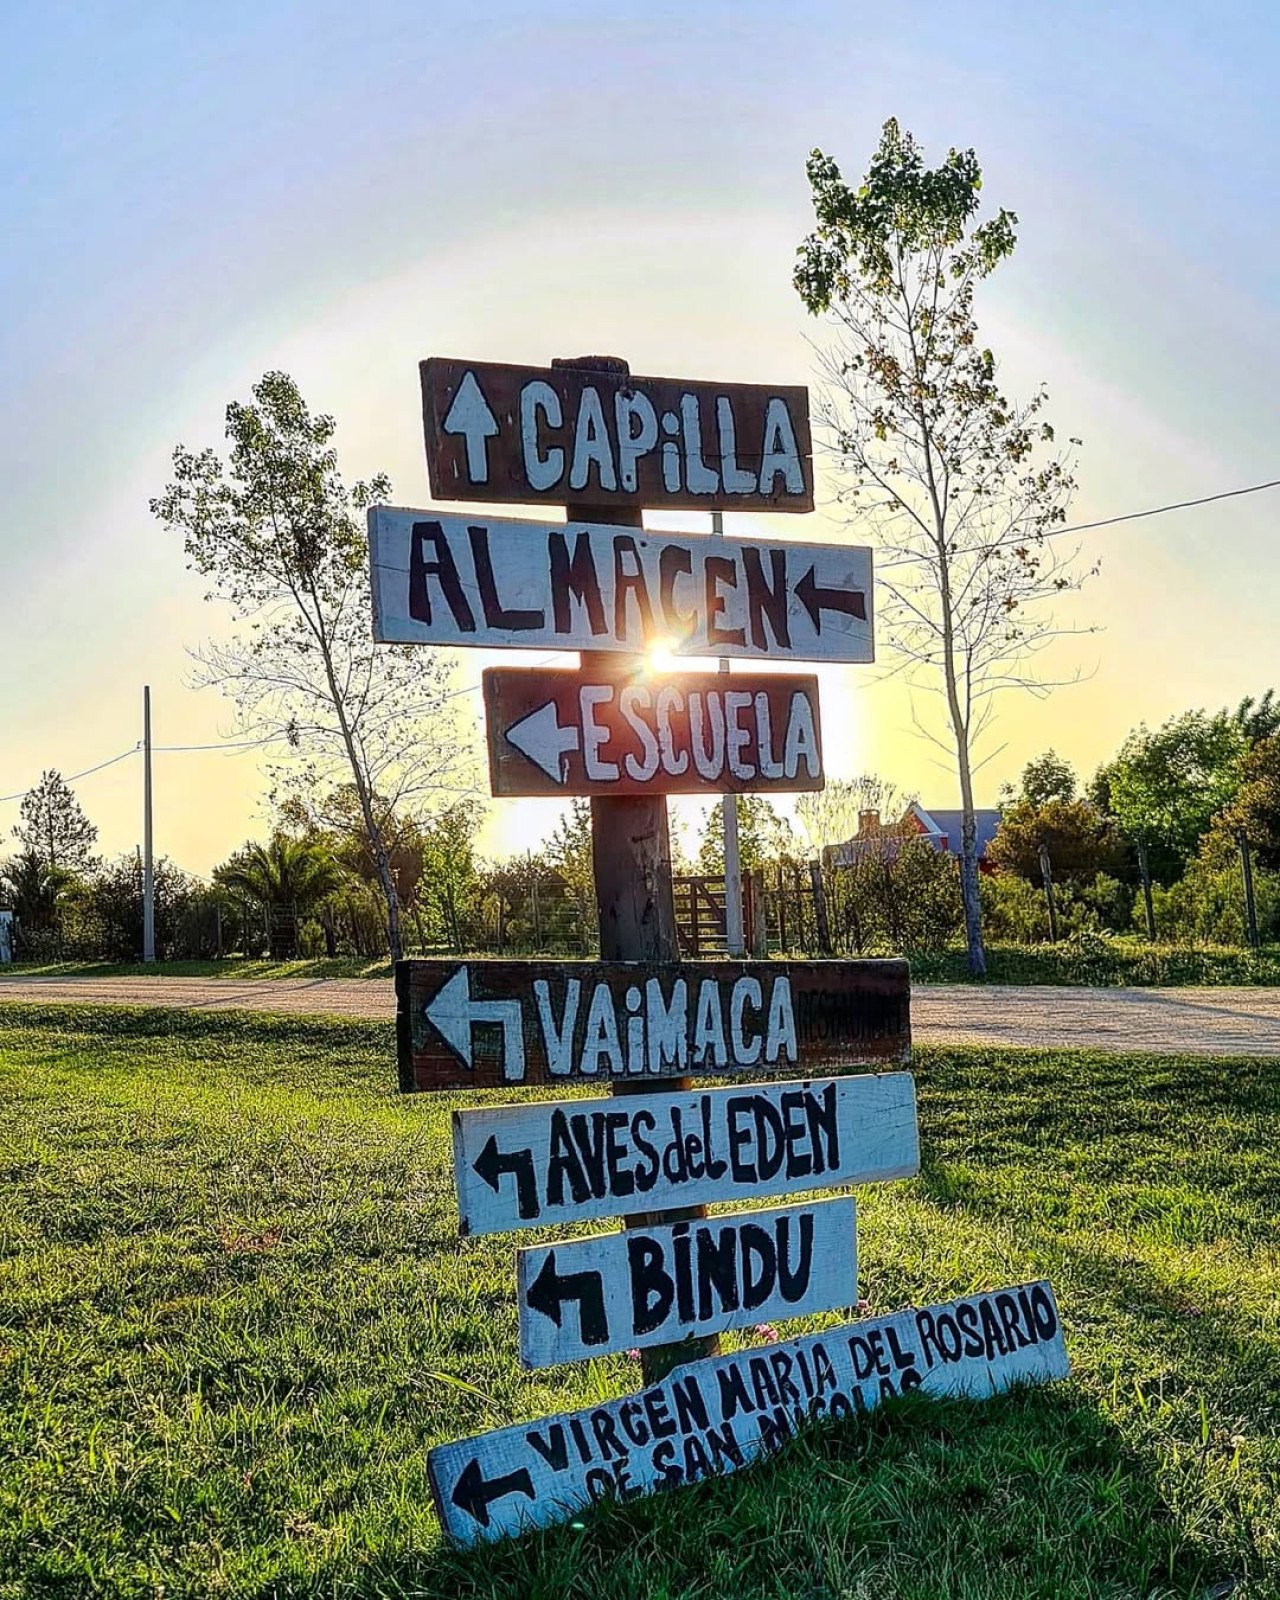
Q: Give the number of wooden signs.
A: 7